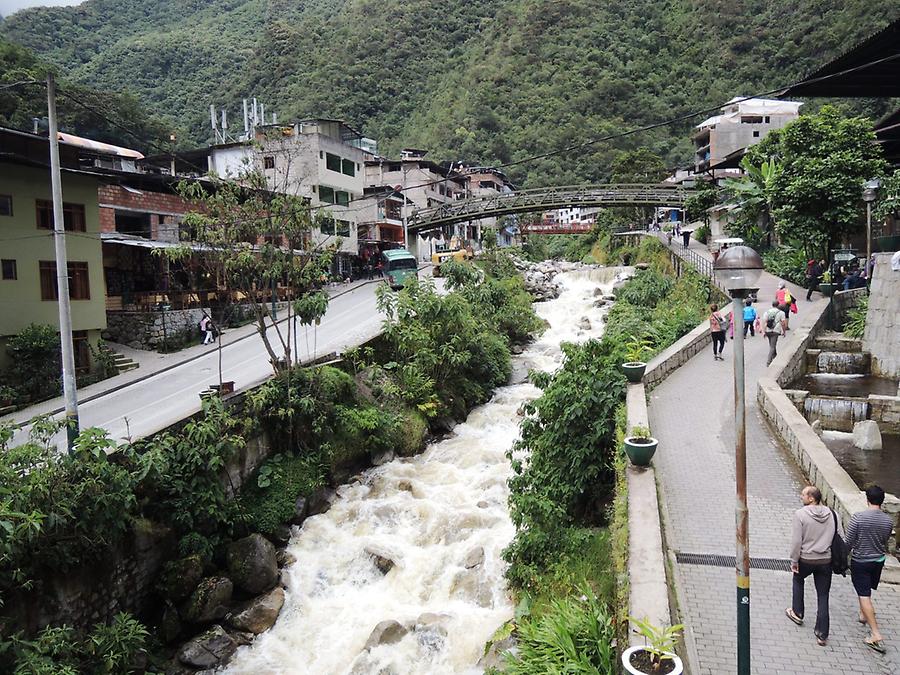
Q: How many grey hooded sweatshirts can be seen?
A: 1